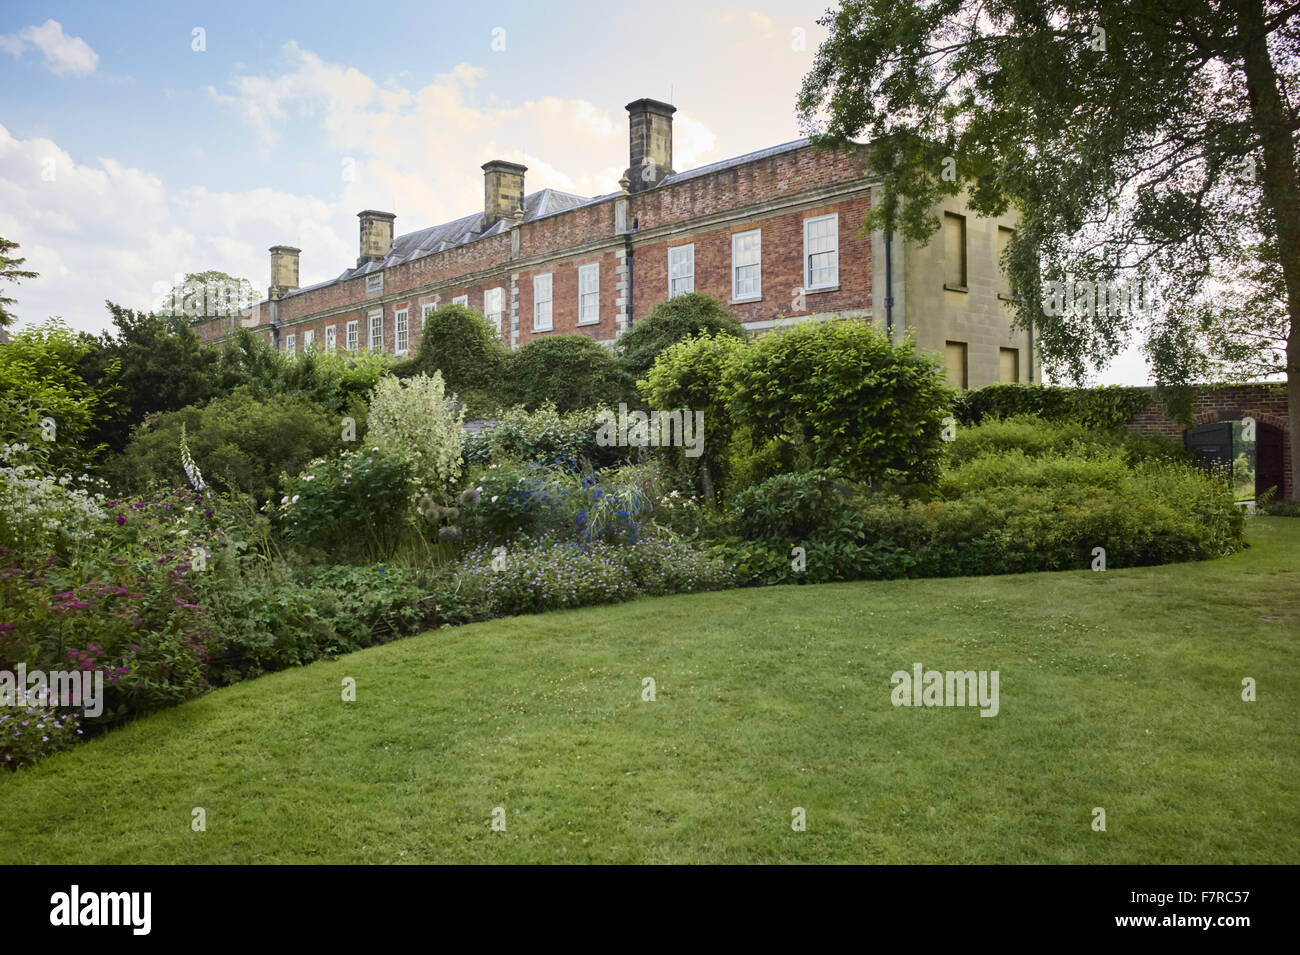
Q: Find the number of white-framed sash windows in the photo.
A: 14